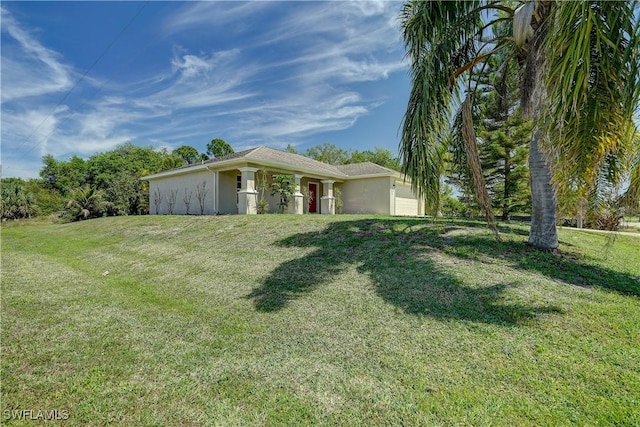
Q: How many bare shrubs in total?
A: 4